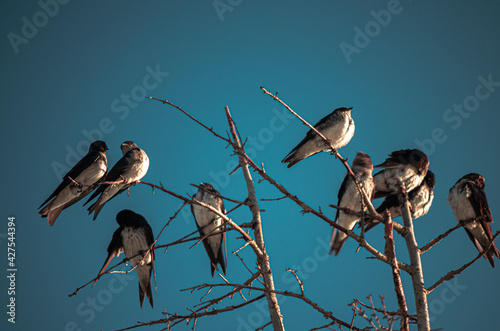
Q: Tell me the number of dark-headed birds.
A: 9